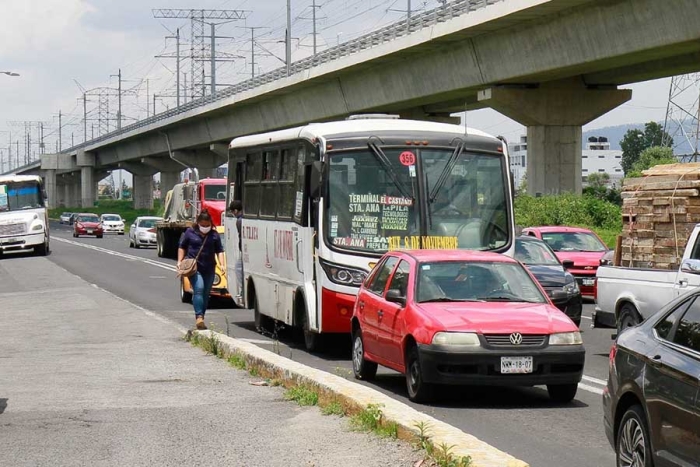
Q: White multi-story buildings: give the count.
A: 2